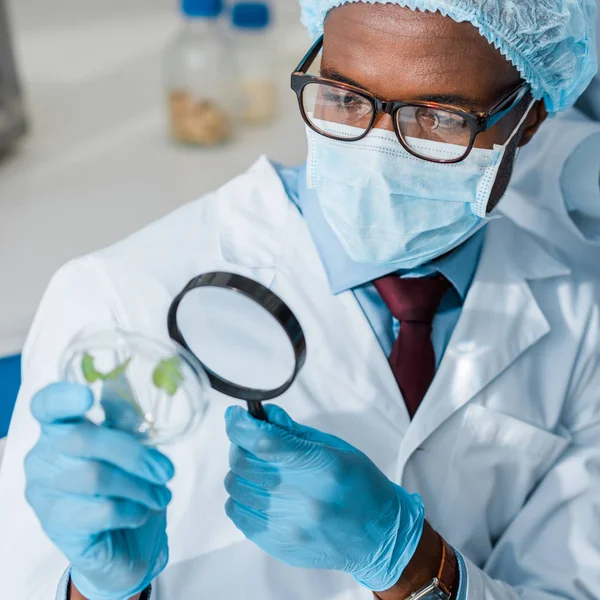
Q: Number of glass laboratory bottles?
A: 2